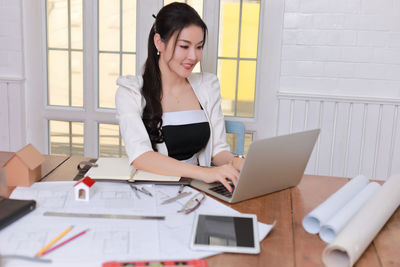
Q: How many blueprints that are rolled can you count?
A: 3